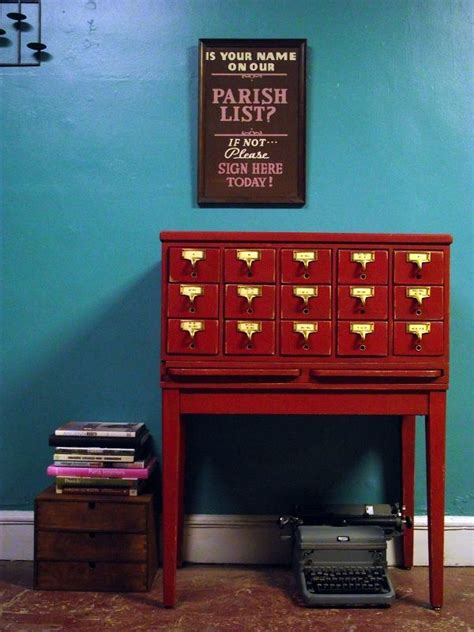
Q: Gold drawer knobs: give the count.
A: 15